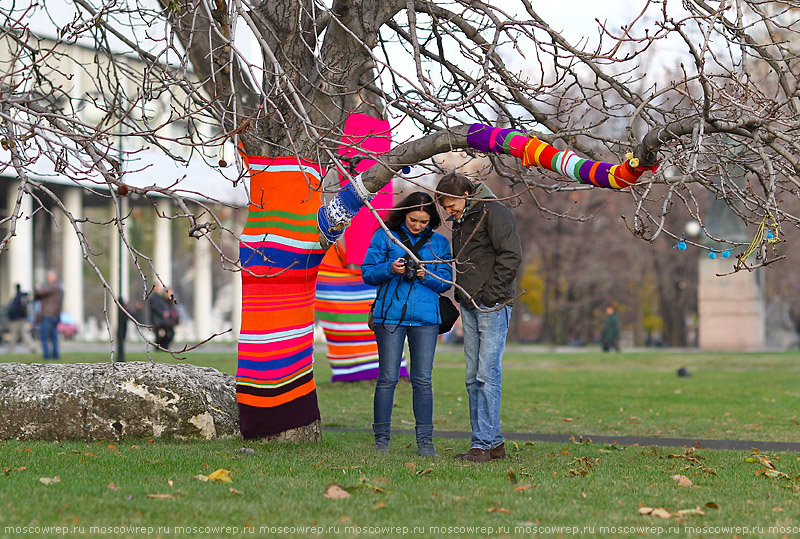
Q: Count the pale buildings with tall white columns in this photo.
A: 1